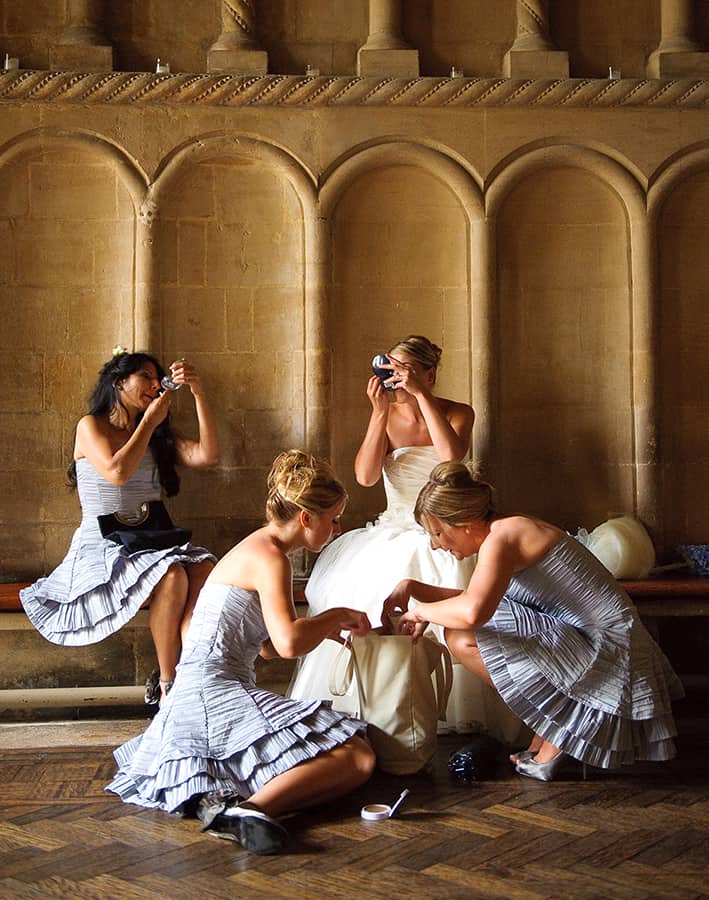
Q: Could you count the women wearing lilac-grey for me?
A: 3